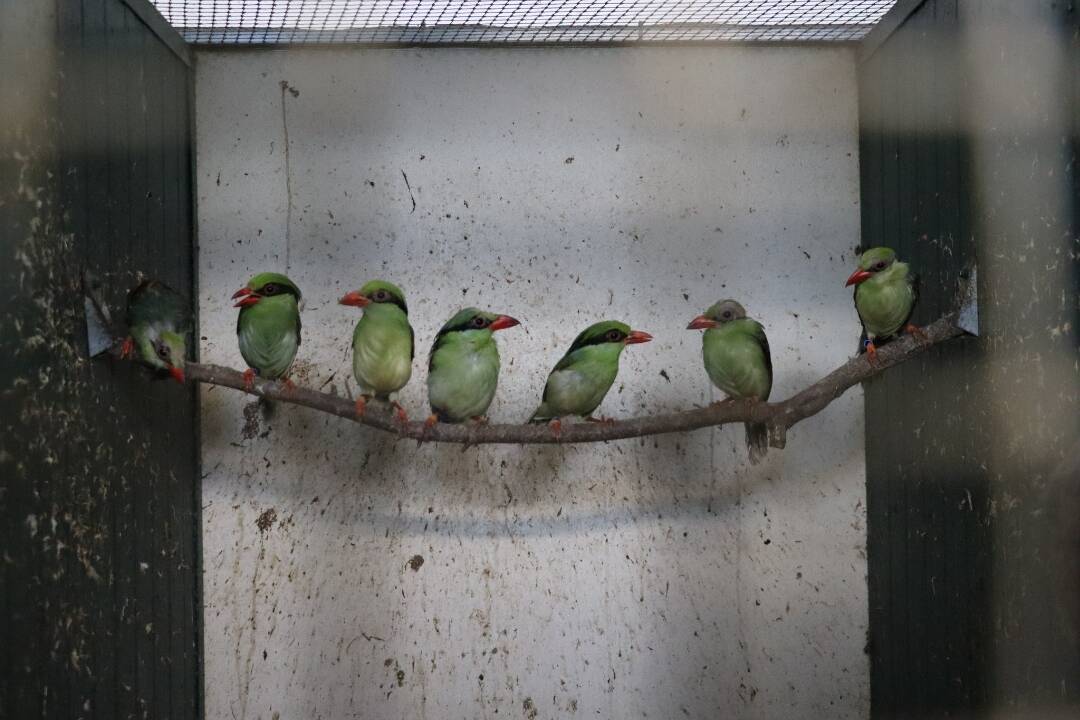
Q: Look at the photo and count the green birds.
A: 7